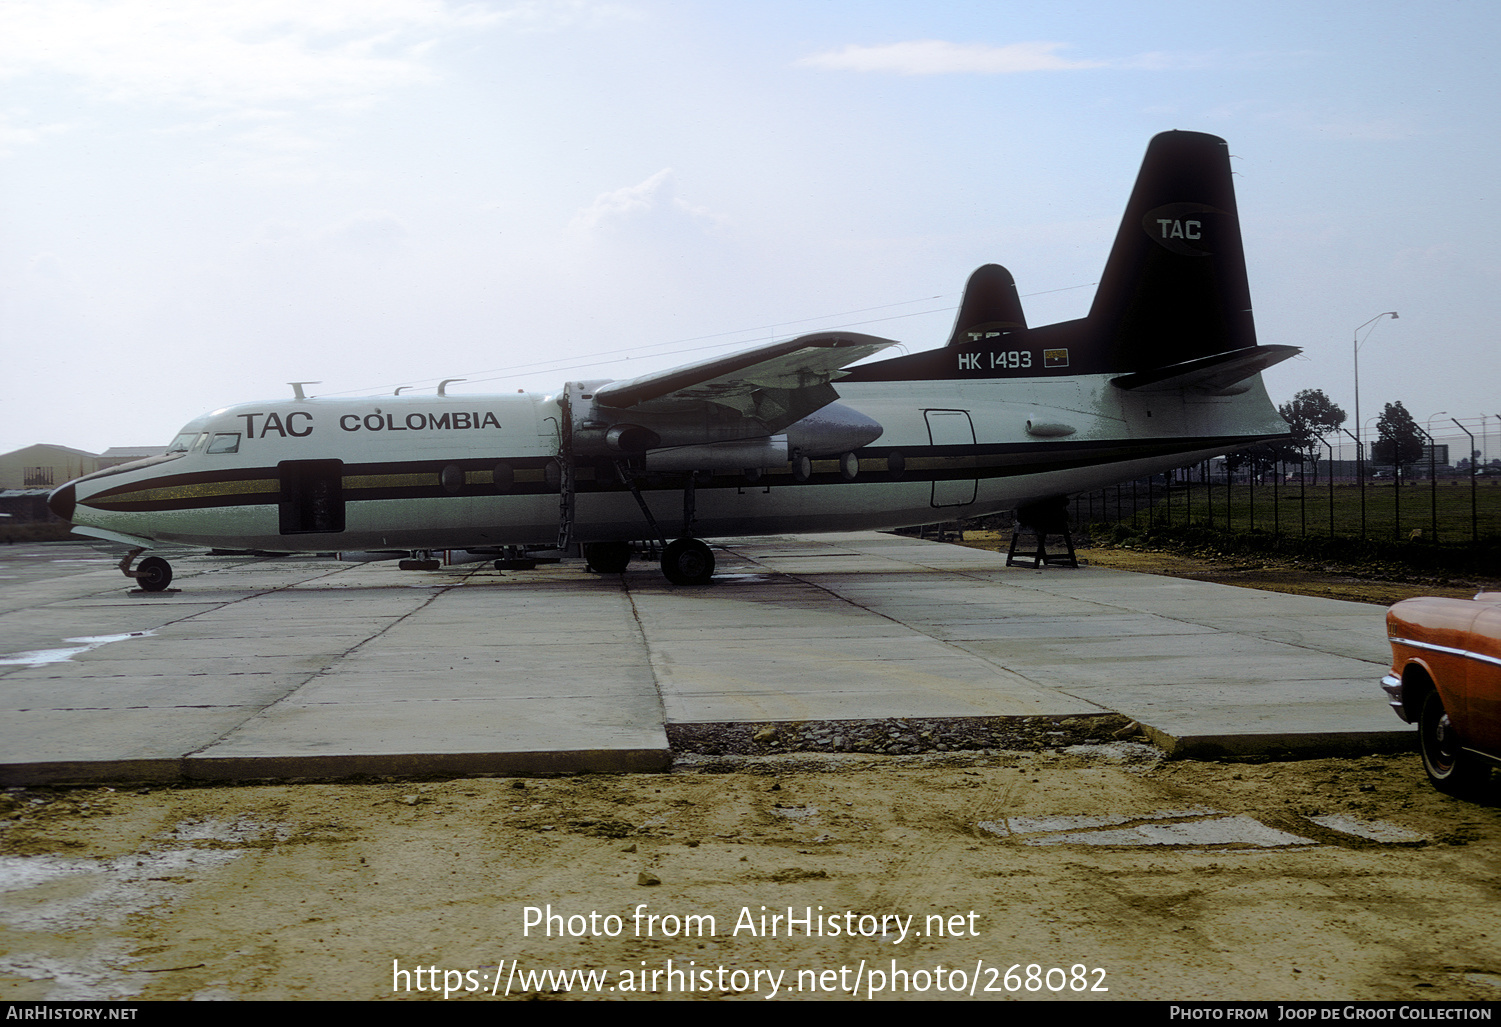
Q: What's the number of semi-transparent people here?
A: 0